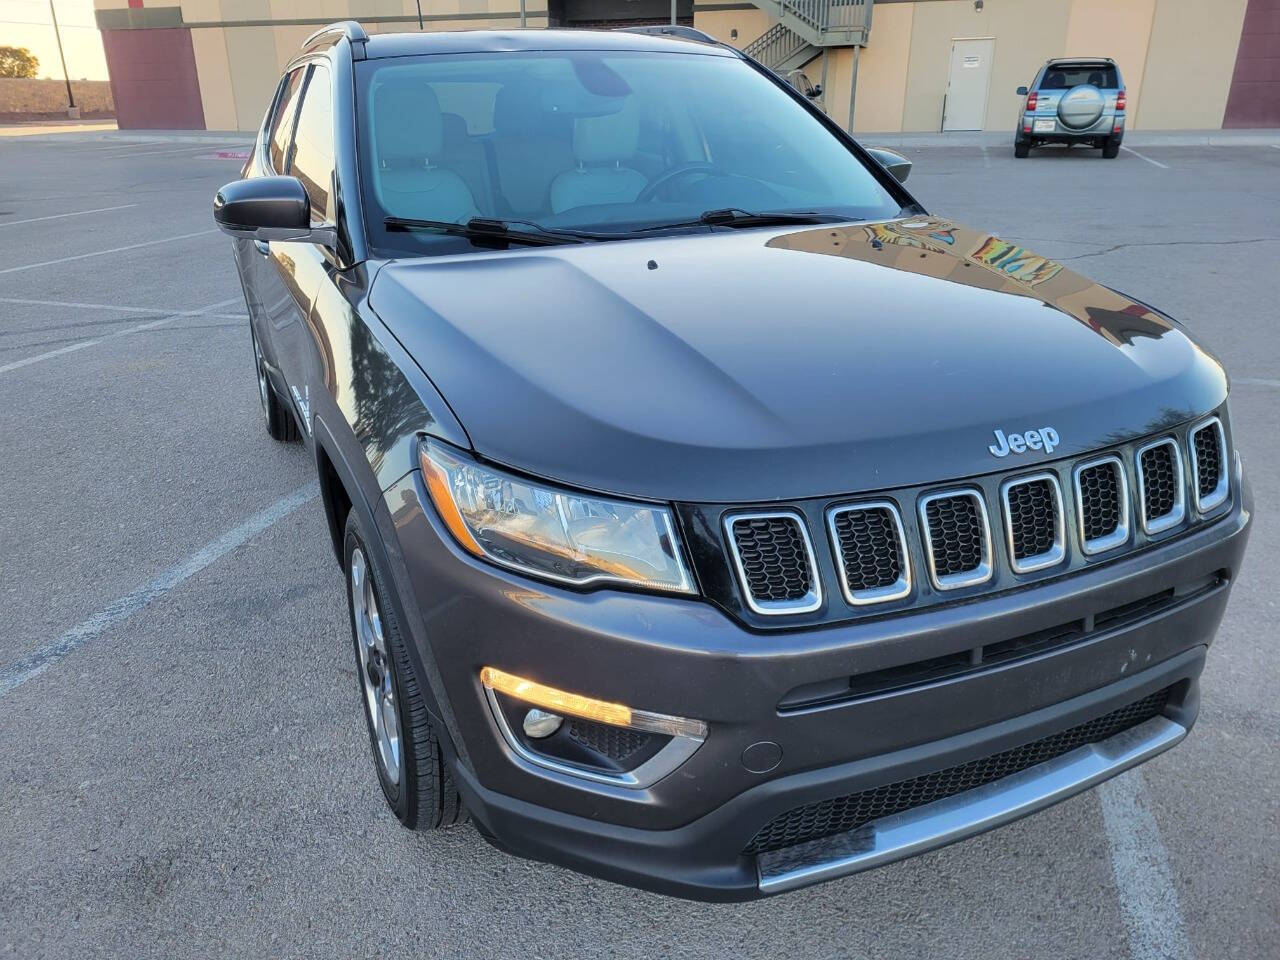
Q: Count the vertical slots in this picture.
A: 7